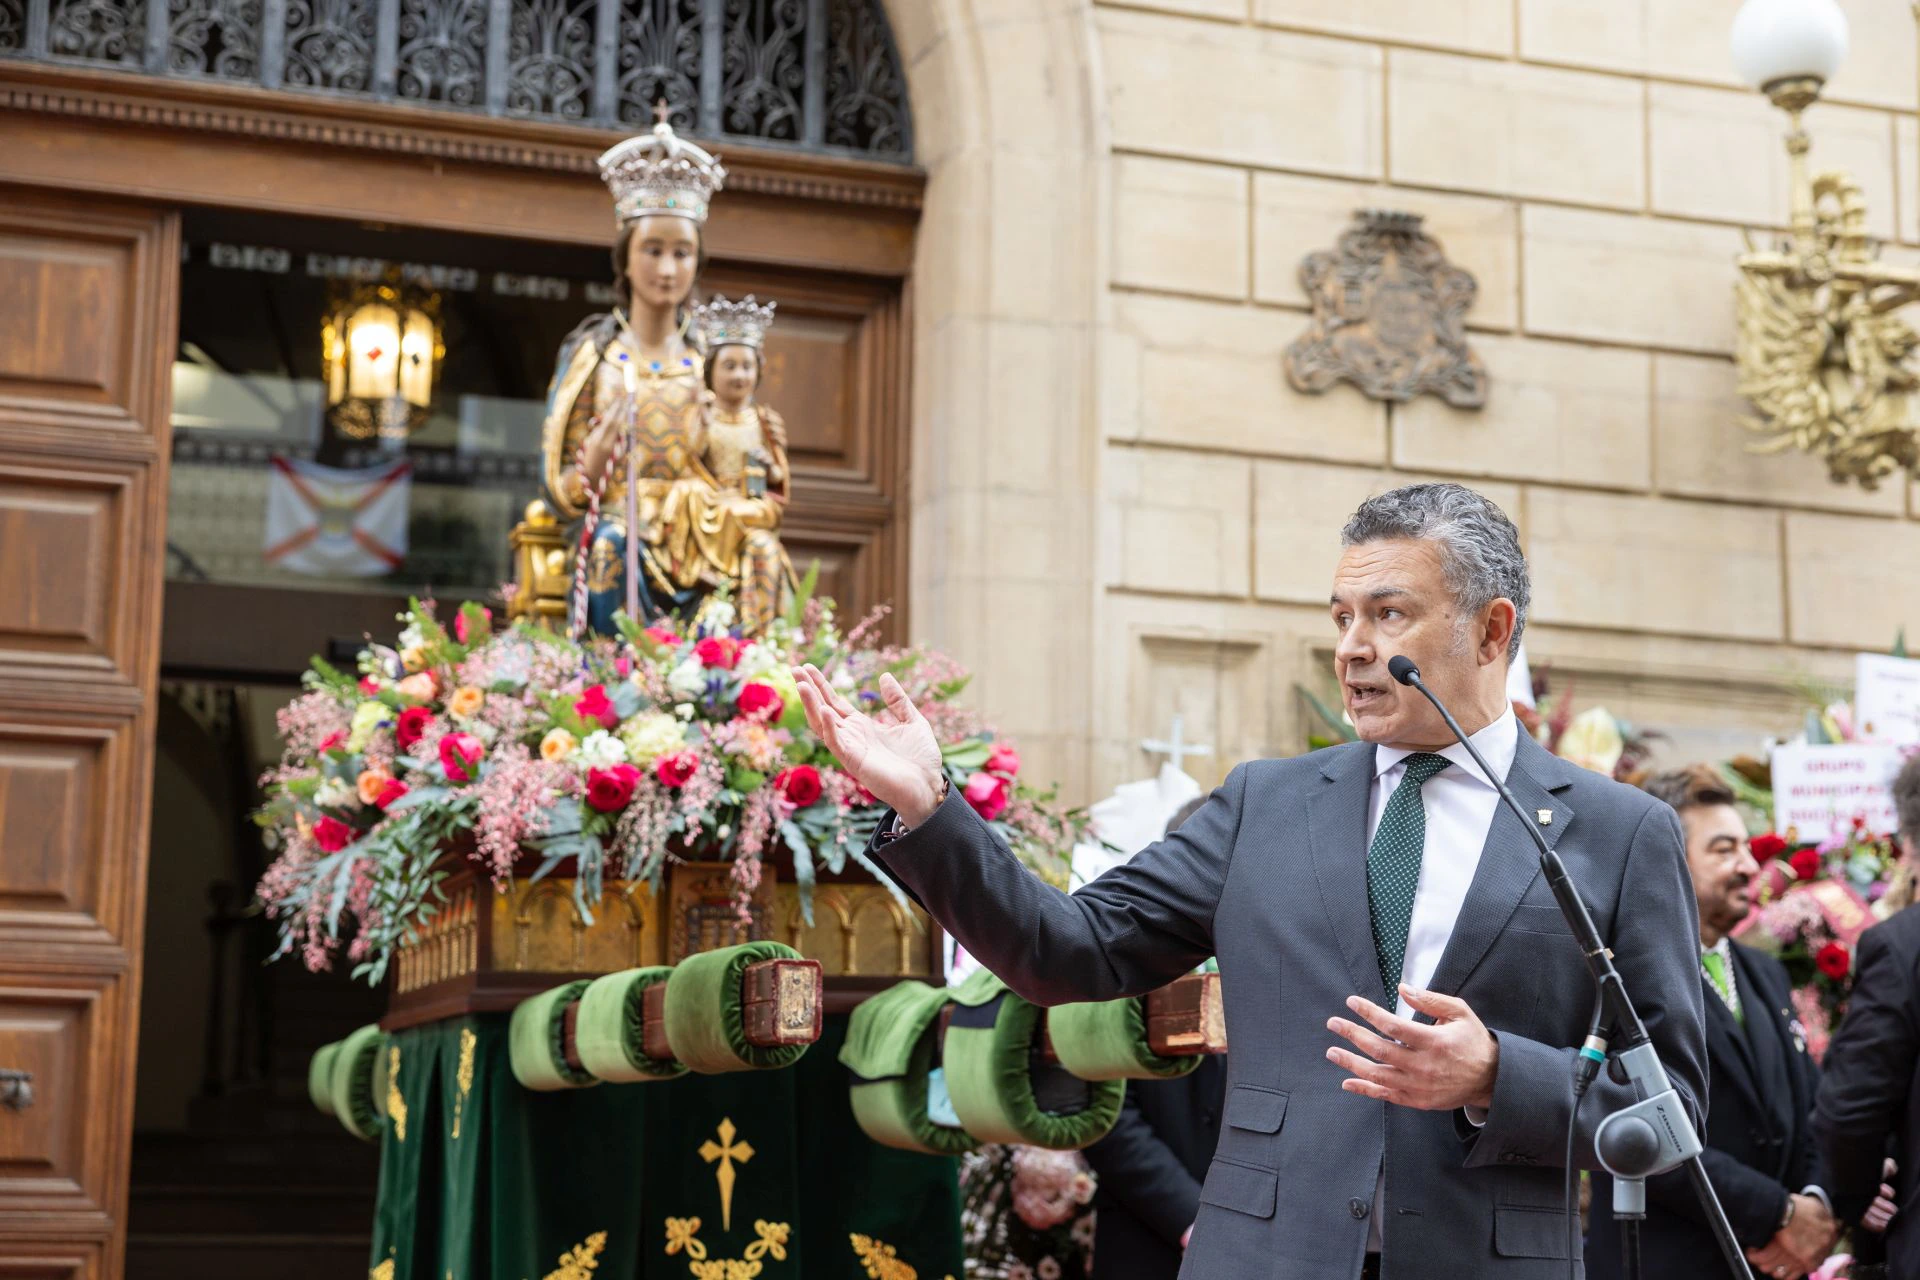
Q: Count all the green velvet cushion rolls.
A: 8